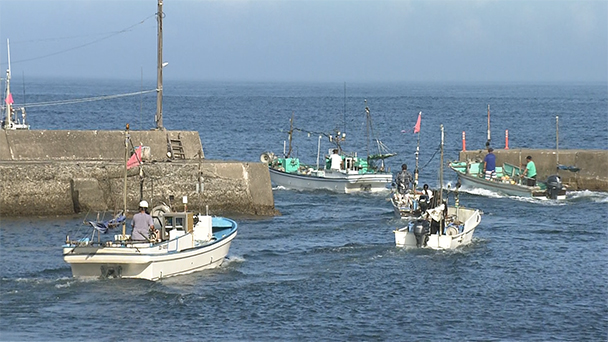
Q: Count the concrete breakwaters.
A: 2